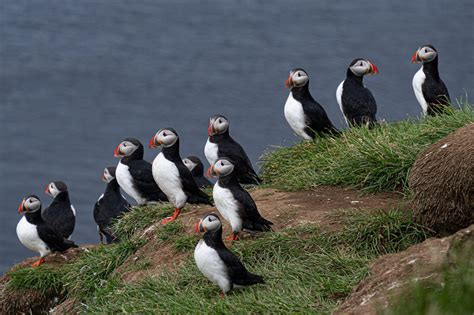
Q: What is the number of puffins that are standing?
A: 12